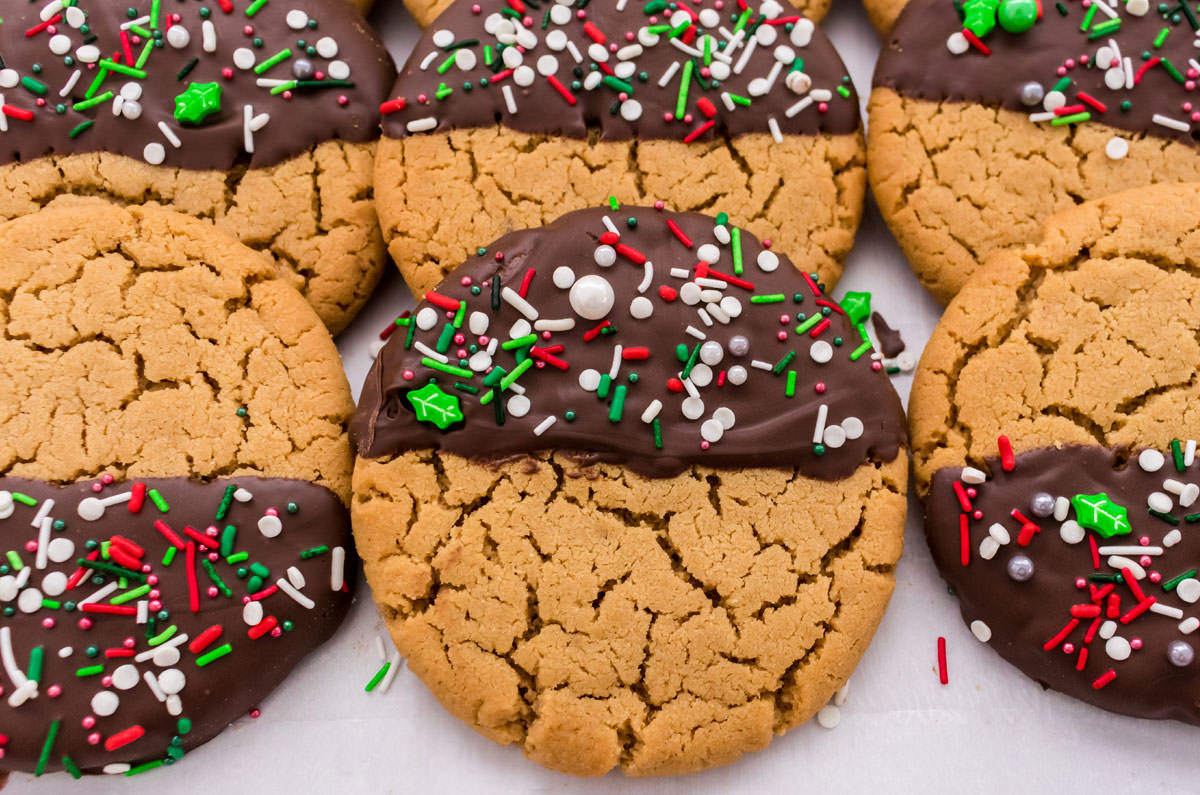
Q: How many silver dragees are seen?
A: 6